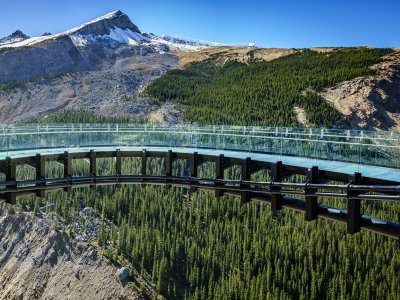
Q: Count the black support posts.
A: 13